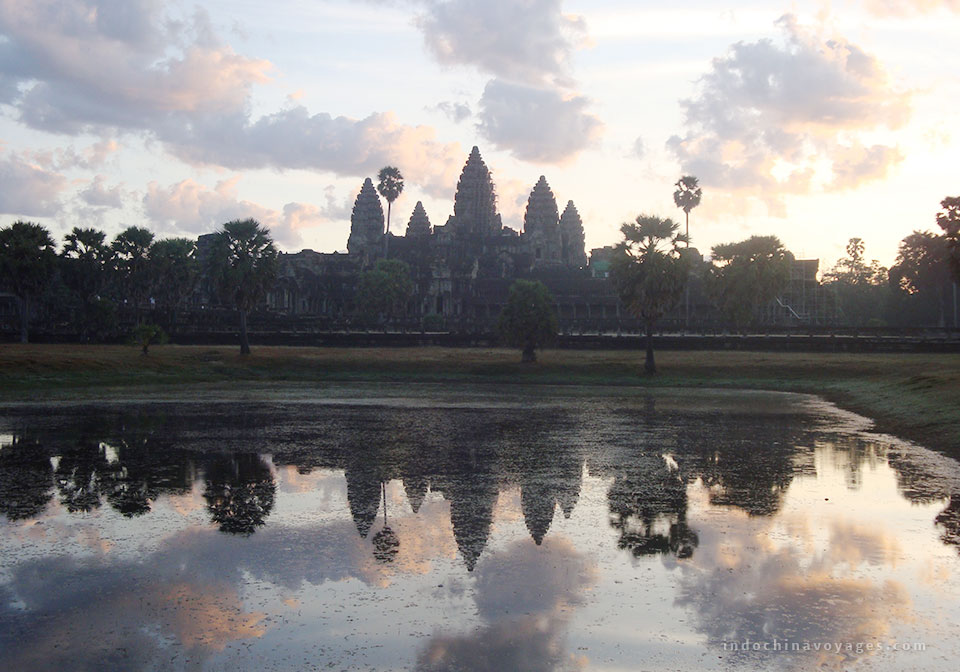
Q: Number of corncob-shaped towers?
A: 5